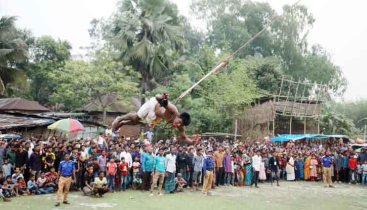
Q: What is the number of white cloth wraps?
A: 1